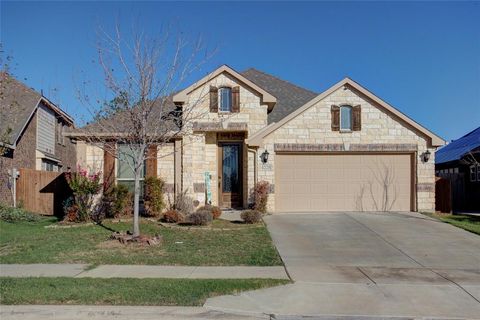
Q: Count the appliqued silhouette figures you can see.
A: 0